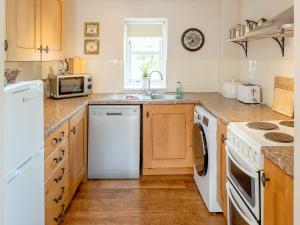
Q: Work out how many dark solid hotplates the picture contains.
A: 3